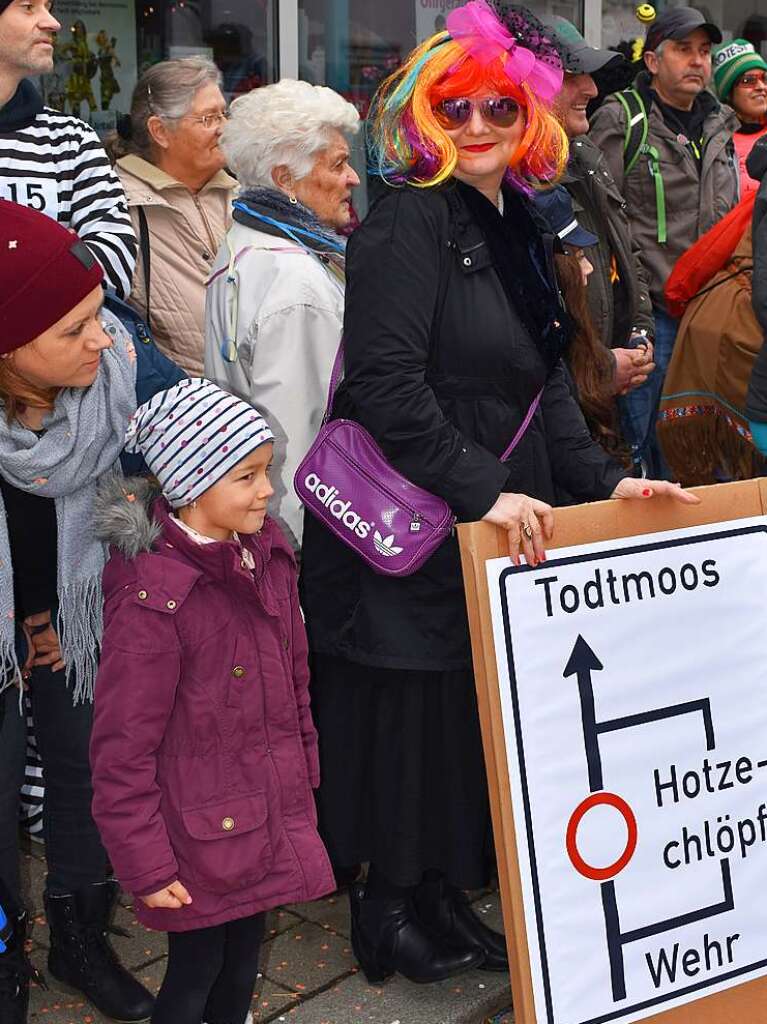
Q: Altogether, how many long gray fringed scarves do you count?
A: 1